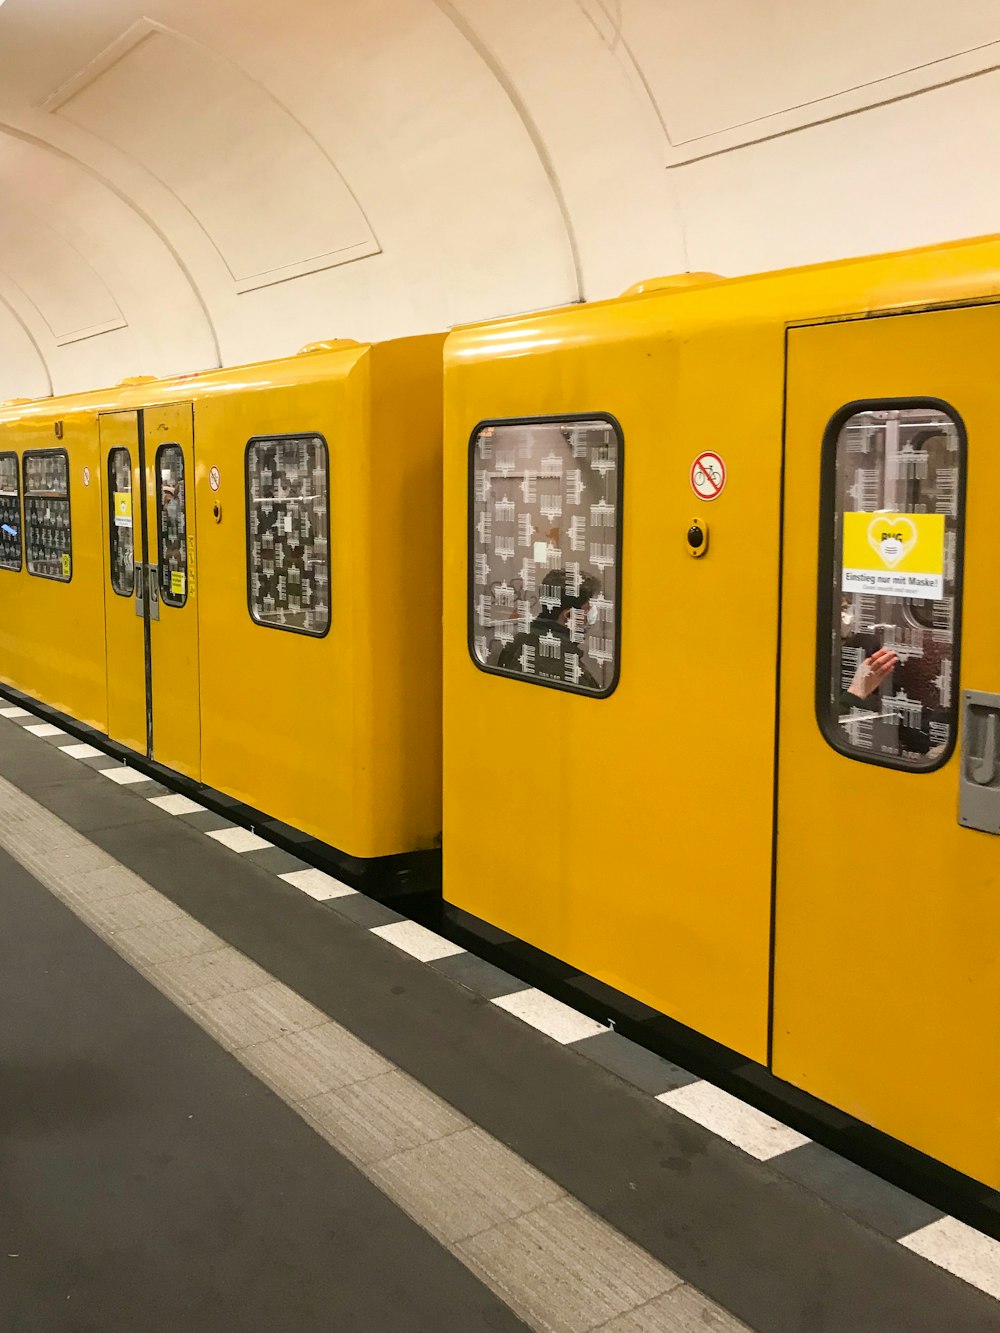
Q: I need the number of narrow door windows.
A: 3